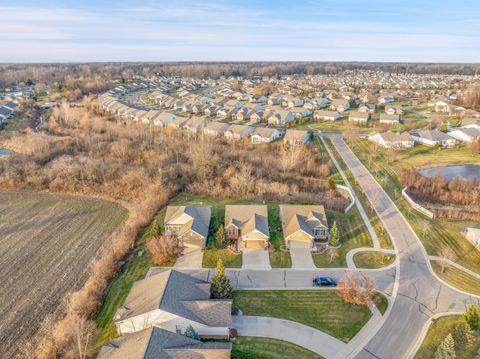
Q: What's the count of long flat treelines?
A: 1